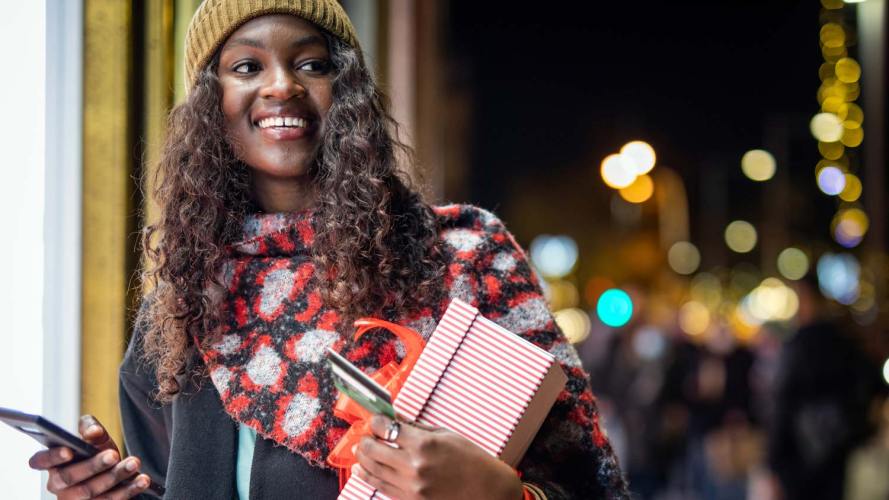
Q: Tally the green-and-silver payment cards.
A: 1